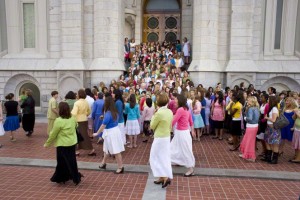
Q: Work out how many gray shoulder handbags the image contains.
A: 1